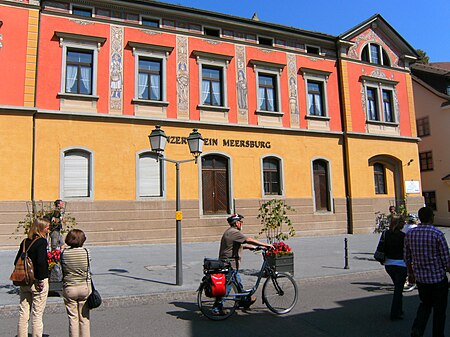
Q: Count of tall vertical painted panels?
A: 4